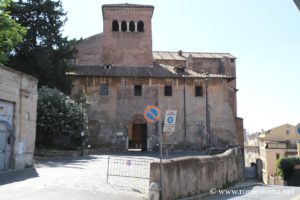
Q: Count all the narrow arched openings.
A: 4